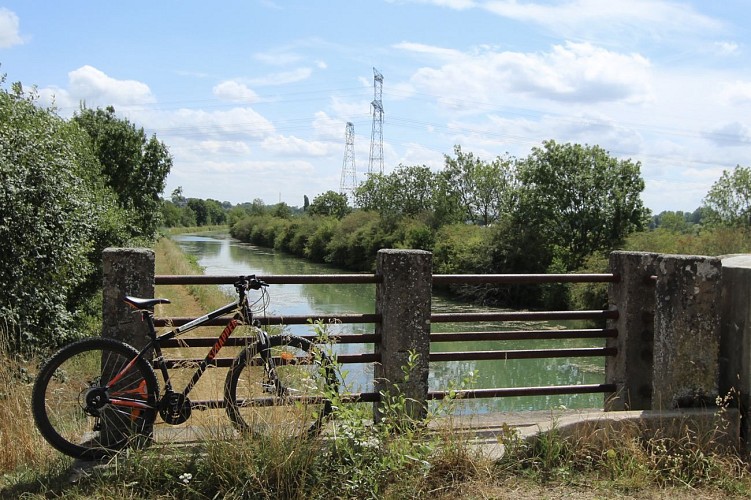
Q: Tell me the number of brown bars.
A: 10